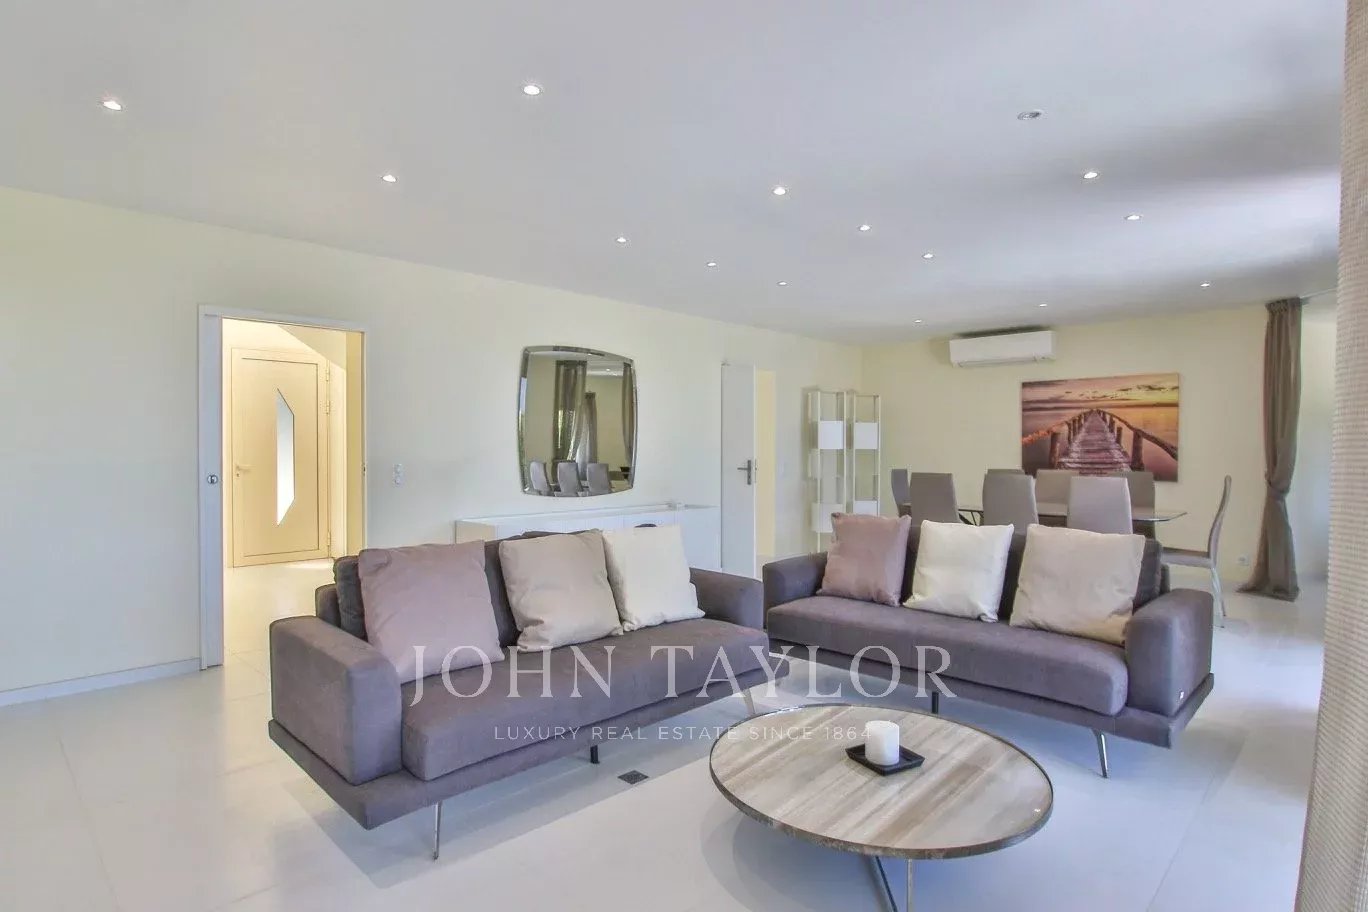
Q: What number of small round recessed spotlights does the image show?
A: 15